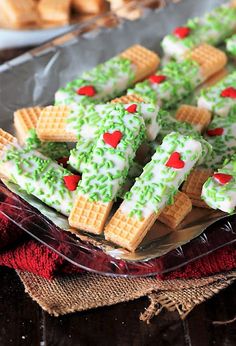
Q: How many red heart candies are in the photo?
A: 11